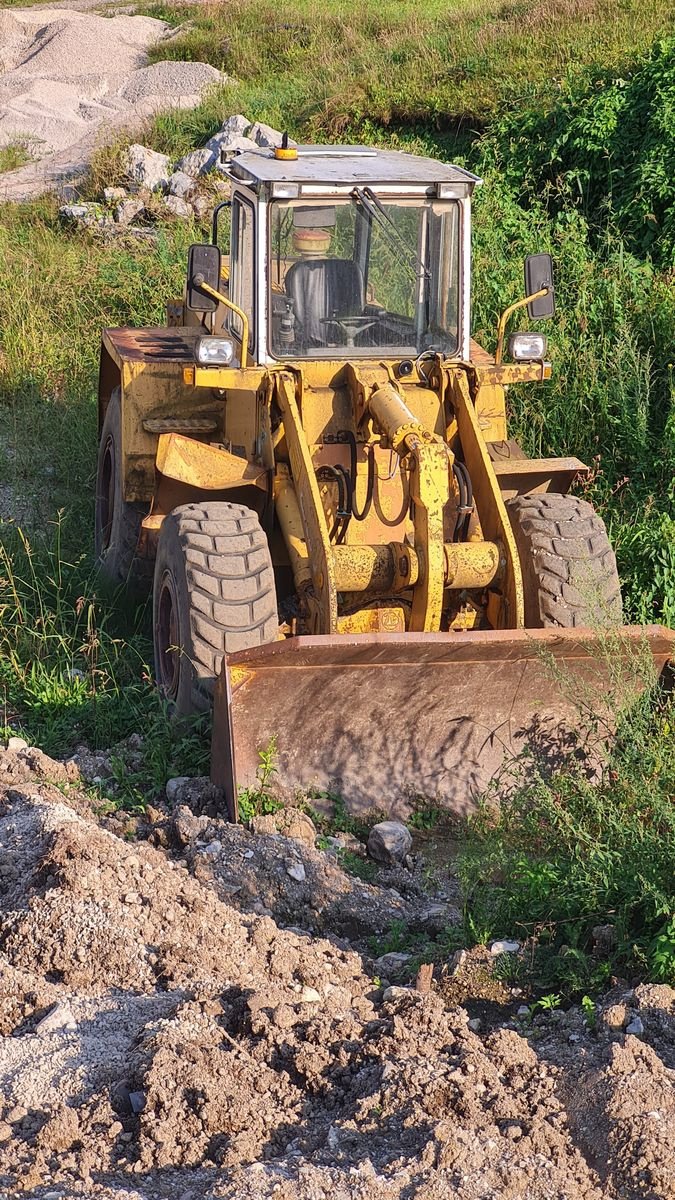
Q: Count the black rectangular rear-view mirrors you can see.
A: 2